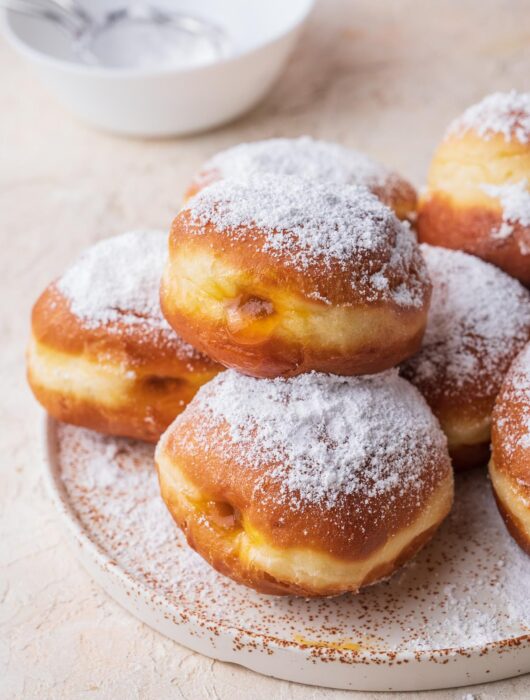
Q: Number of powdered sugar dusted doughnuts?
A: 7